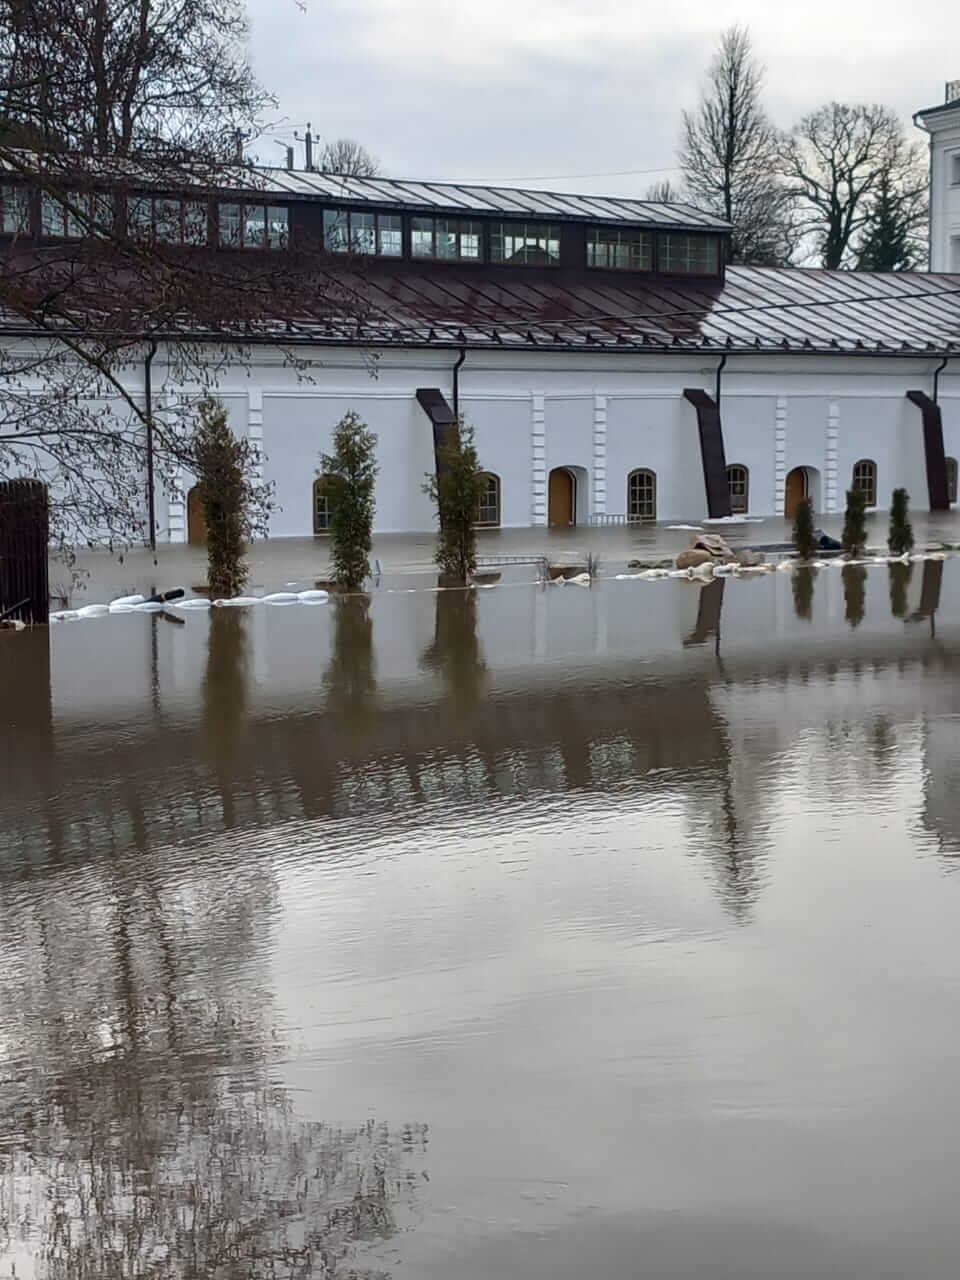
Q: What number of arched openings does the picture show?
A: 9